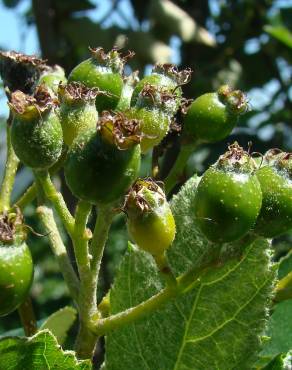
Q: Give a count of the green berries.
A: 12